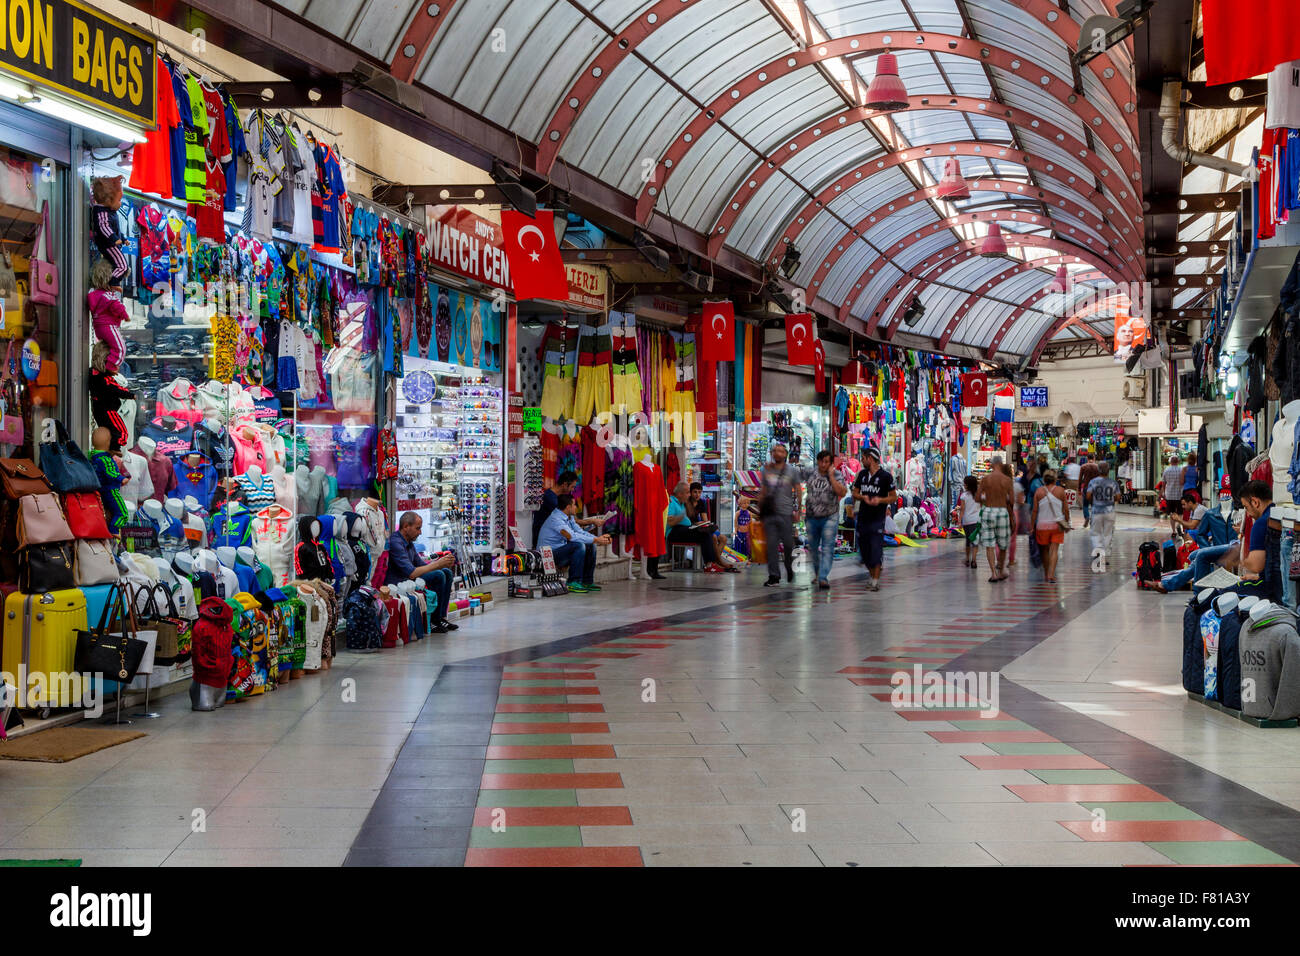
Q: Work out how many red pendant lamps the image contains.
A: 4